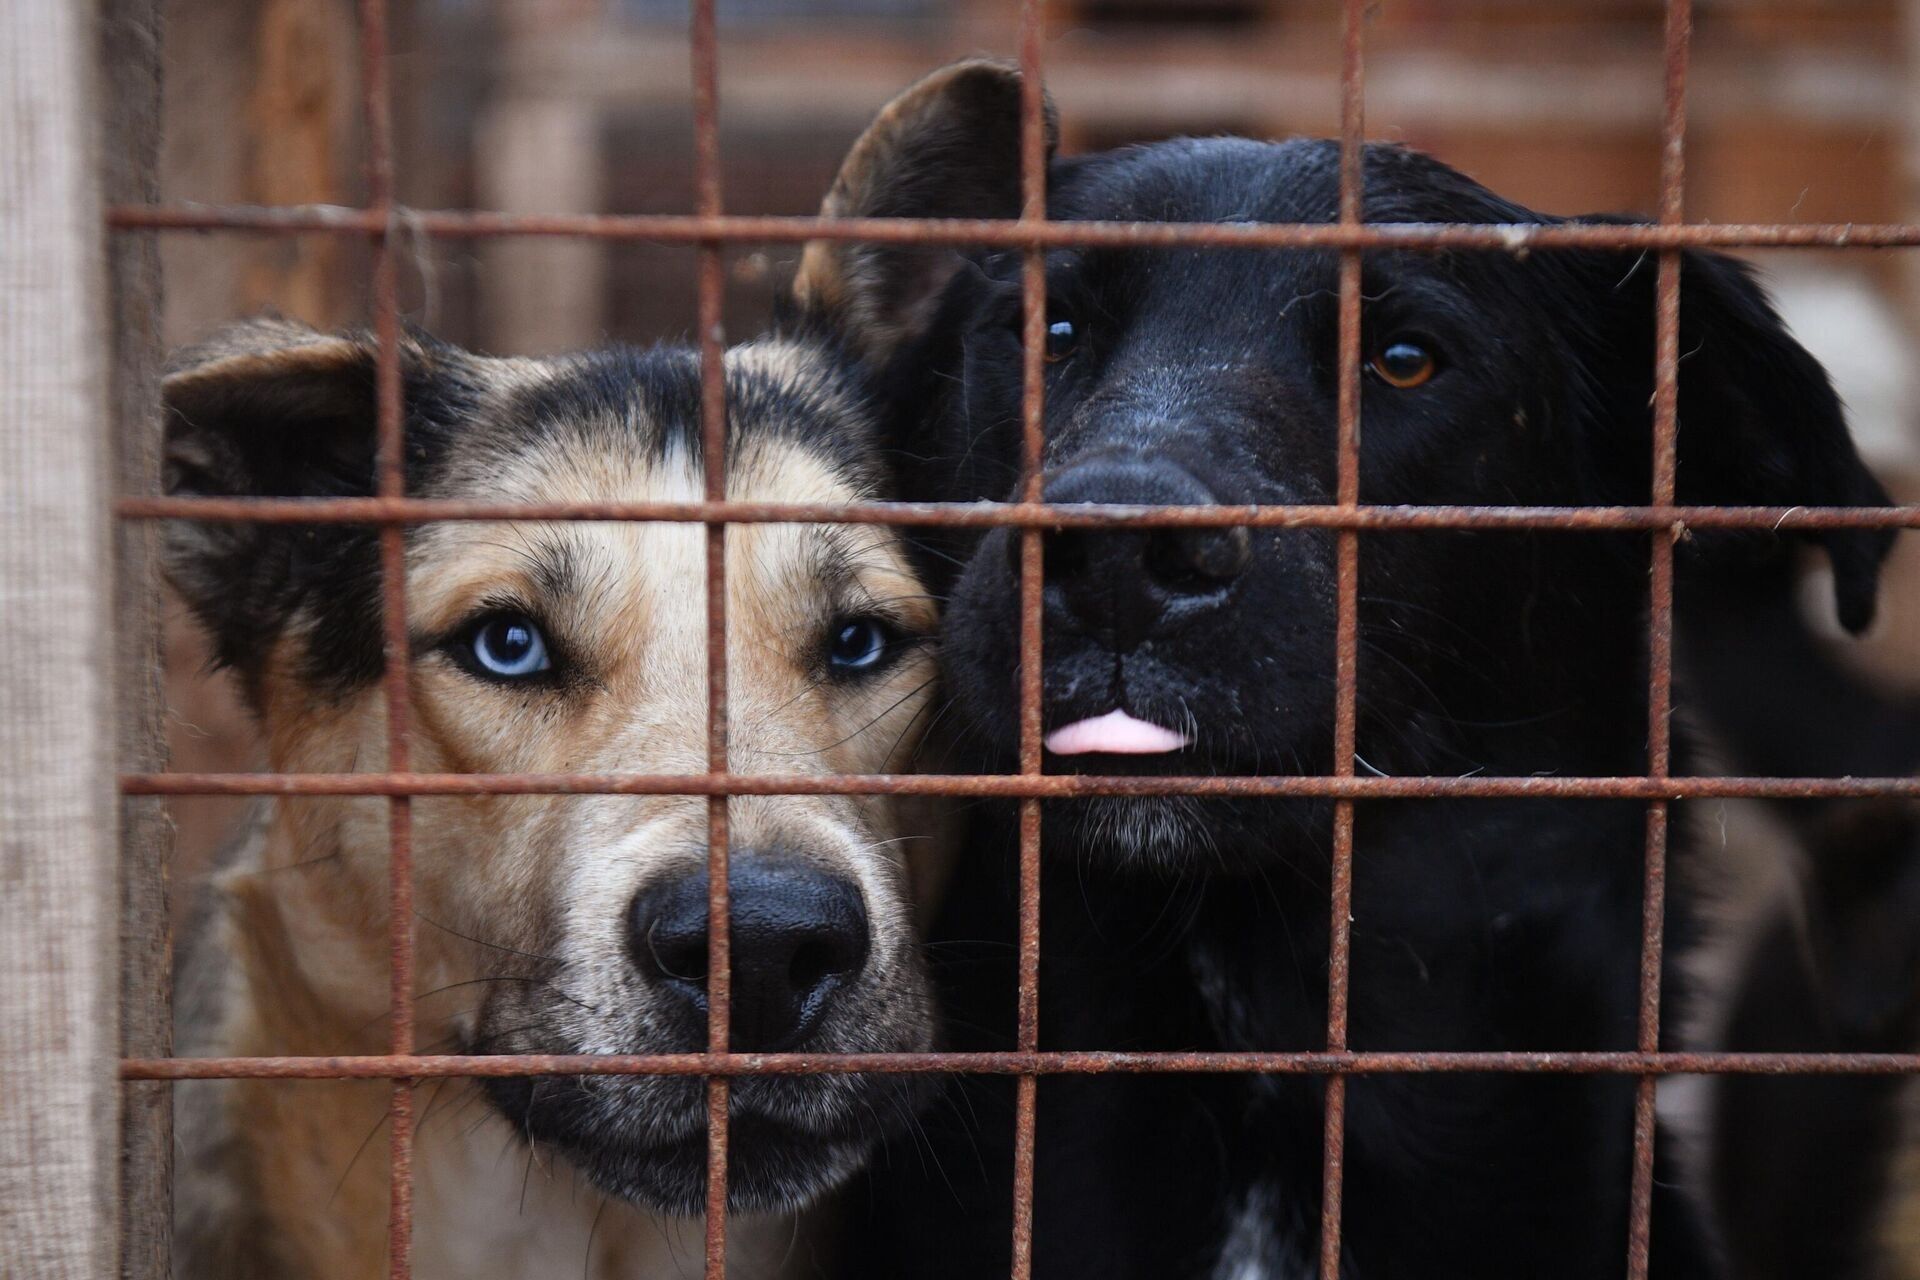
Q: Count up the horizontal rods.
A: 4